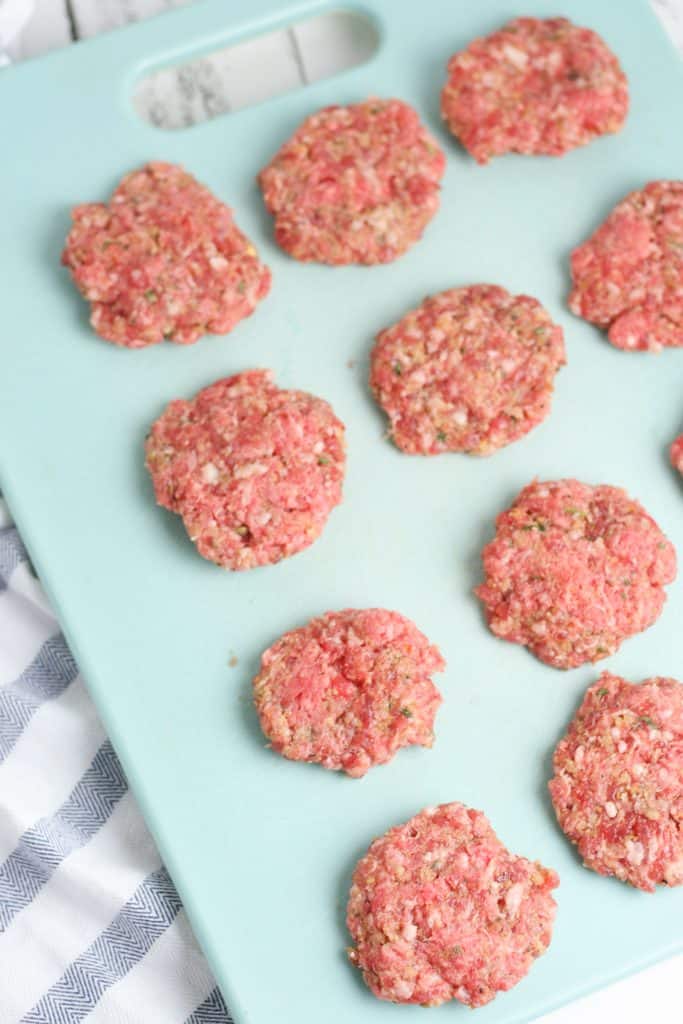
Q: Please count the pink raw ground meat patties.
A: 11